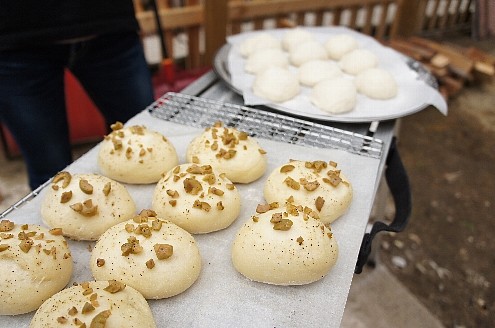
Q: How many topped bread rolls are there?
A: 9